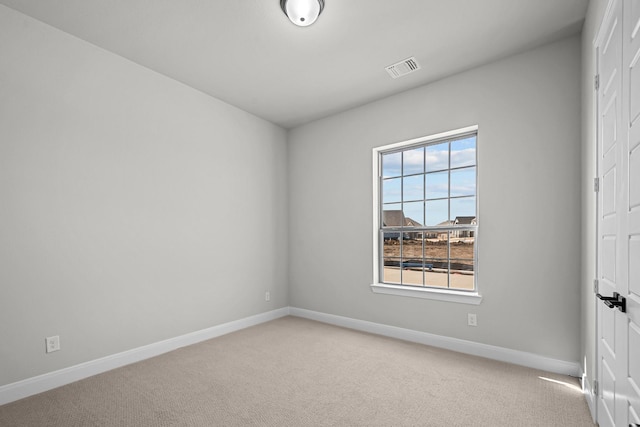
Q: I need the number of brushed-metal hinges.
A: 4